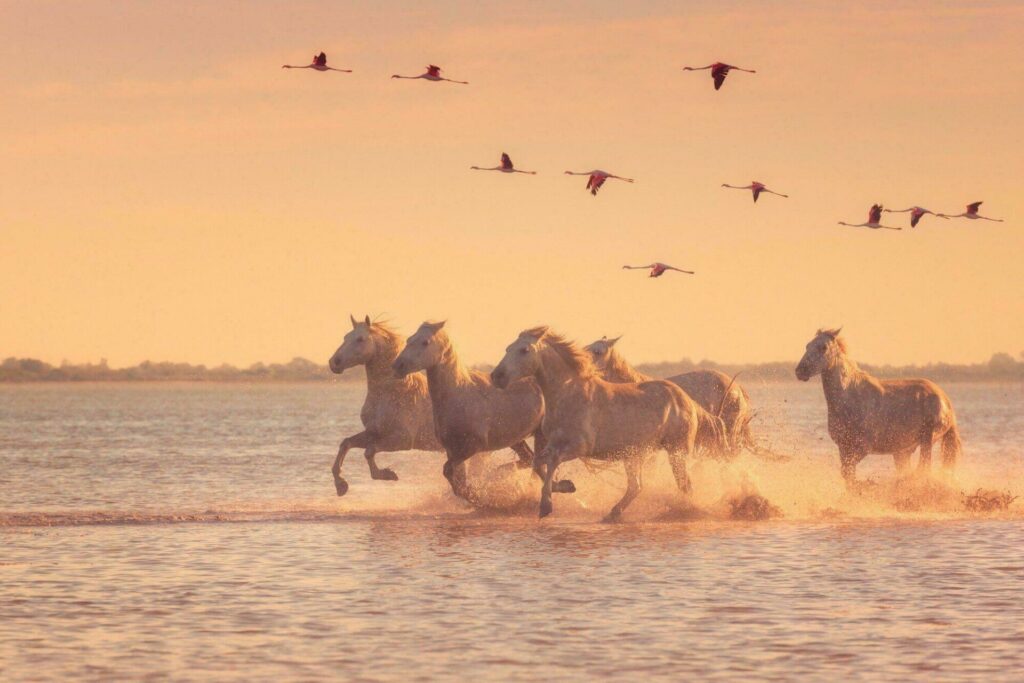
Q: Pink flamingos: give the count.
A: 10